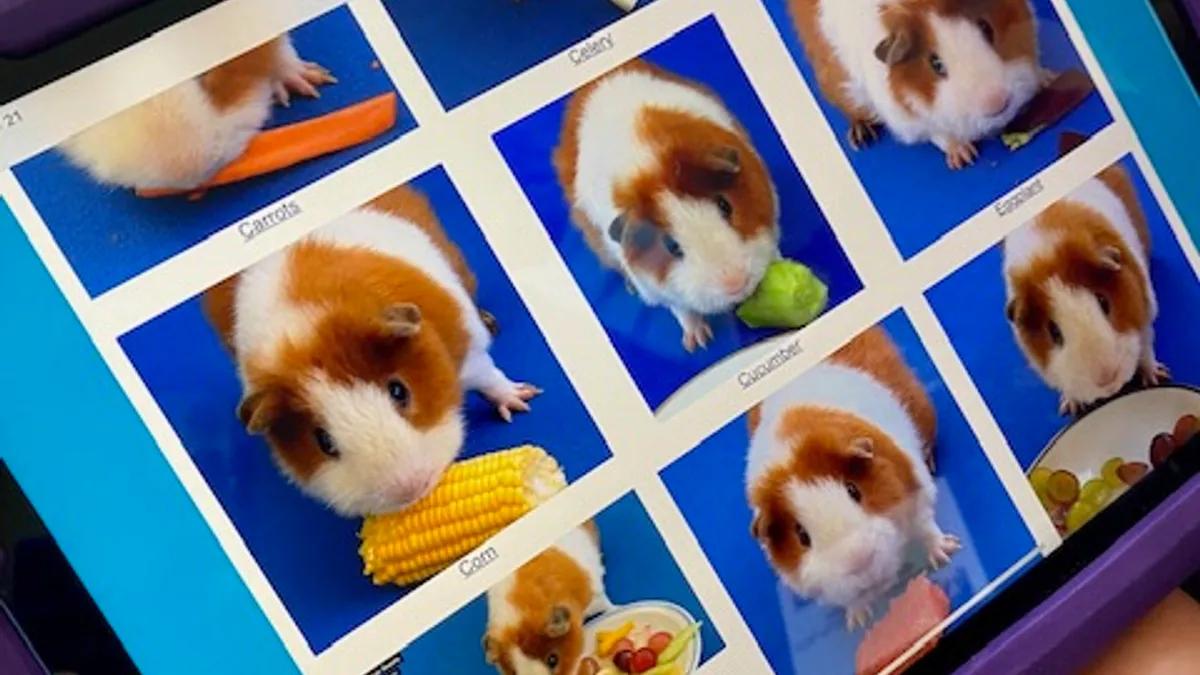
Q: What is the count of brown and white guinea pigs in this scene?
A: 7